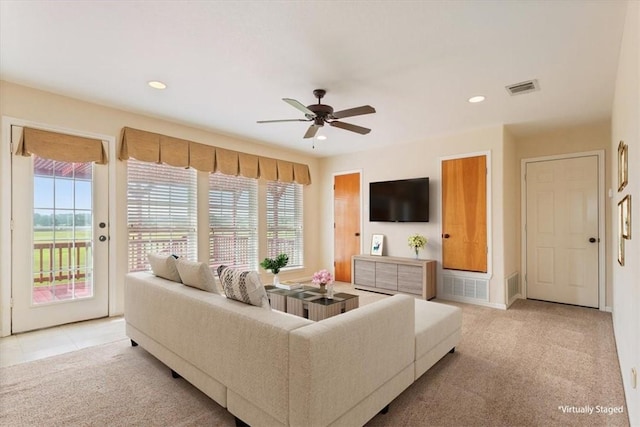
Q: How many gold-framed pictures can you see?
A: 3